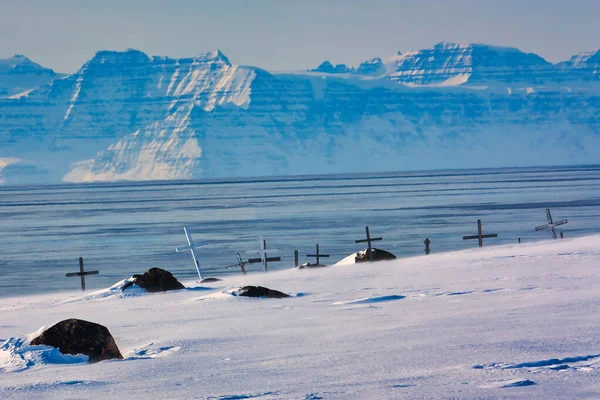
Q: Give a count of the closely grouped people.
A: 0